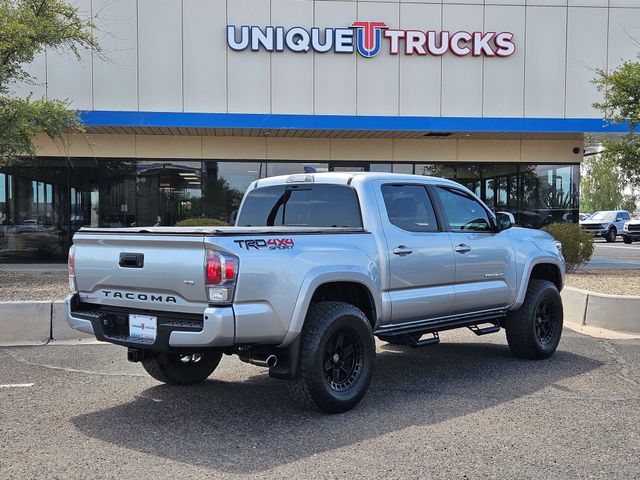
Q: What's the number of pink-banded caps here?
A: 0